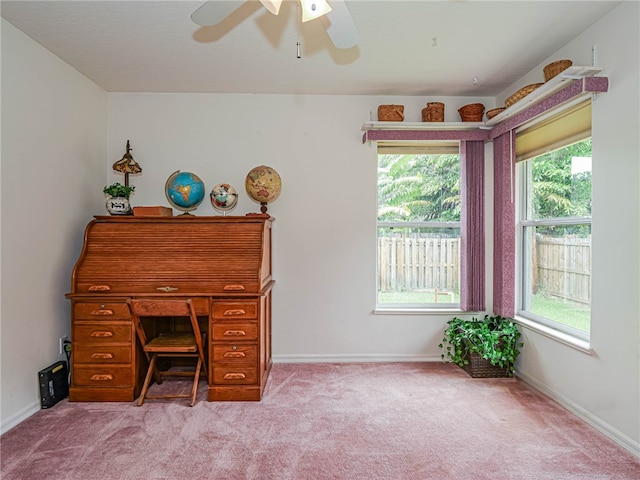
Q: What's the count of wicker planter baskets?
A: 1